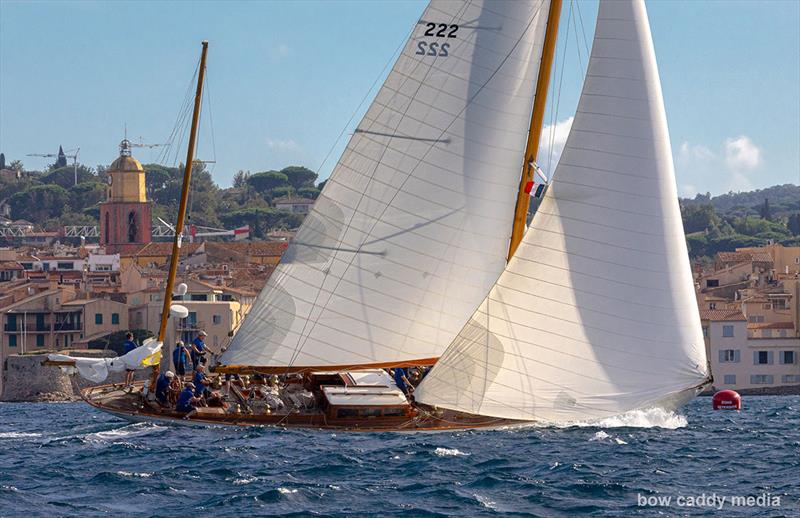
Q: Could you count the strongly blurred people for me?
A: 0